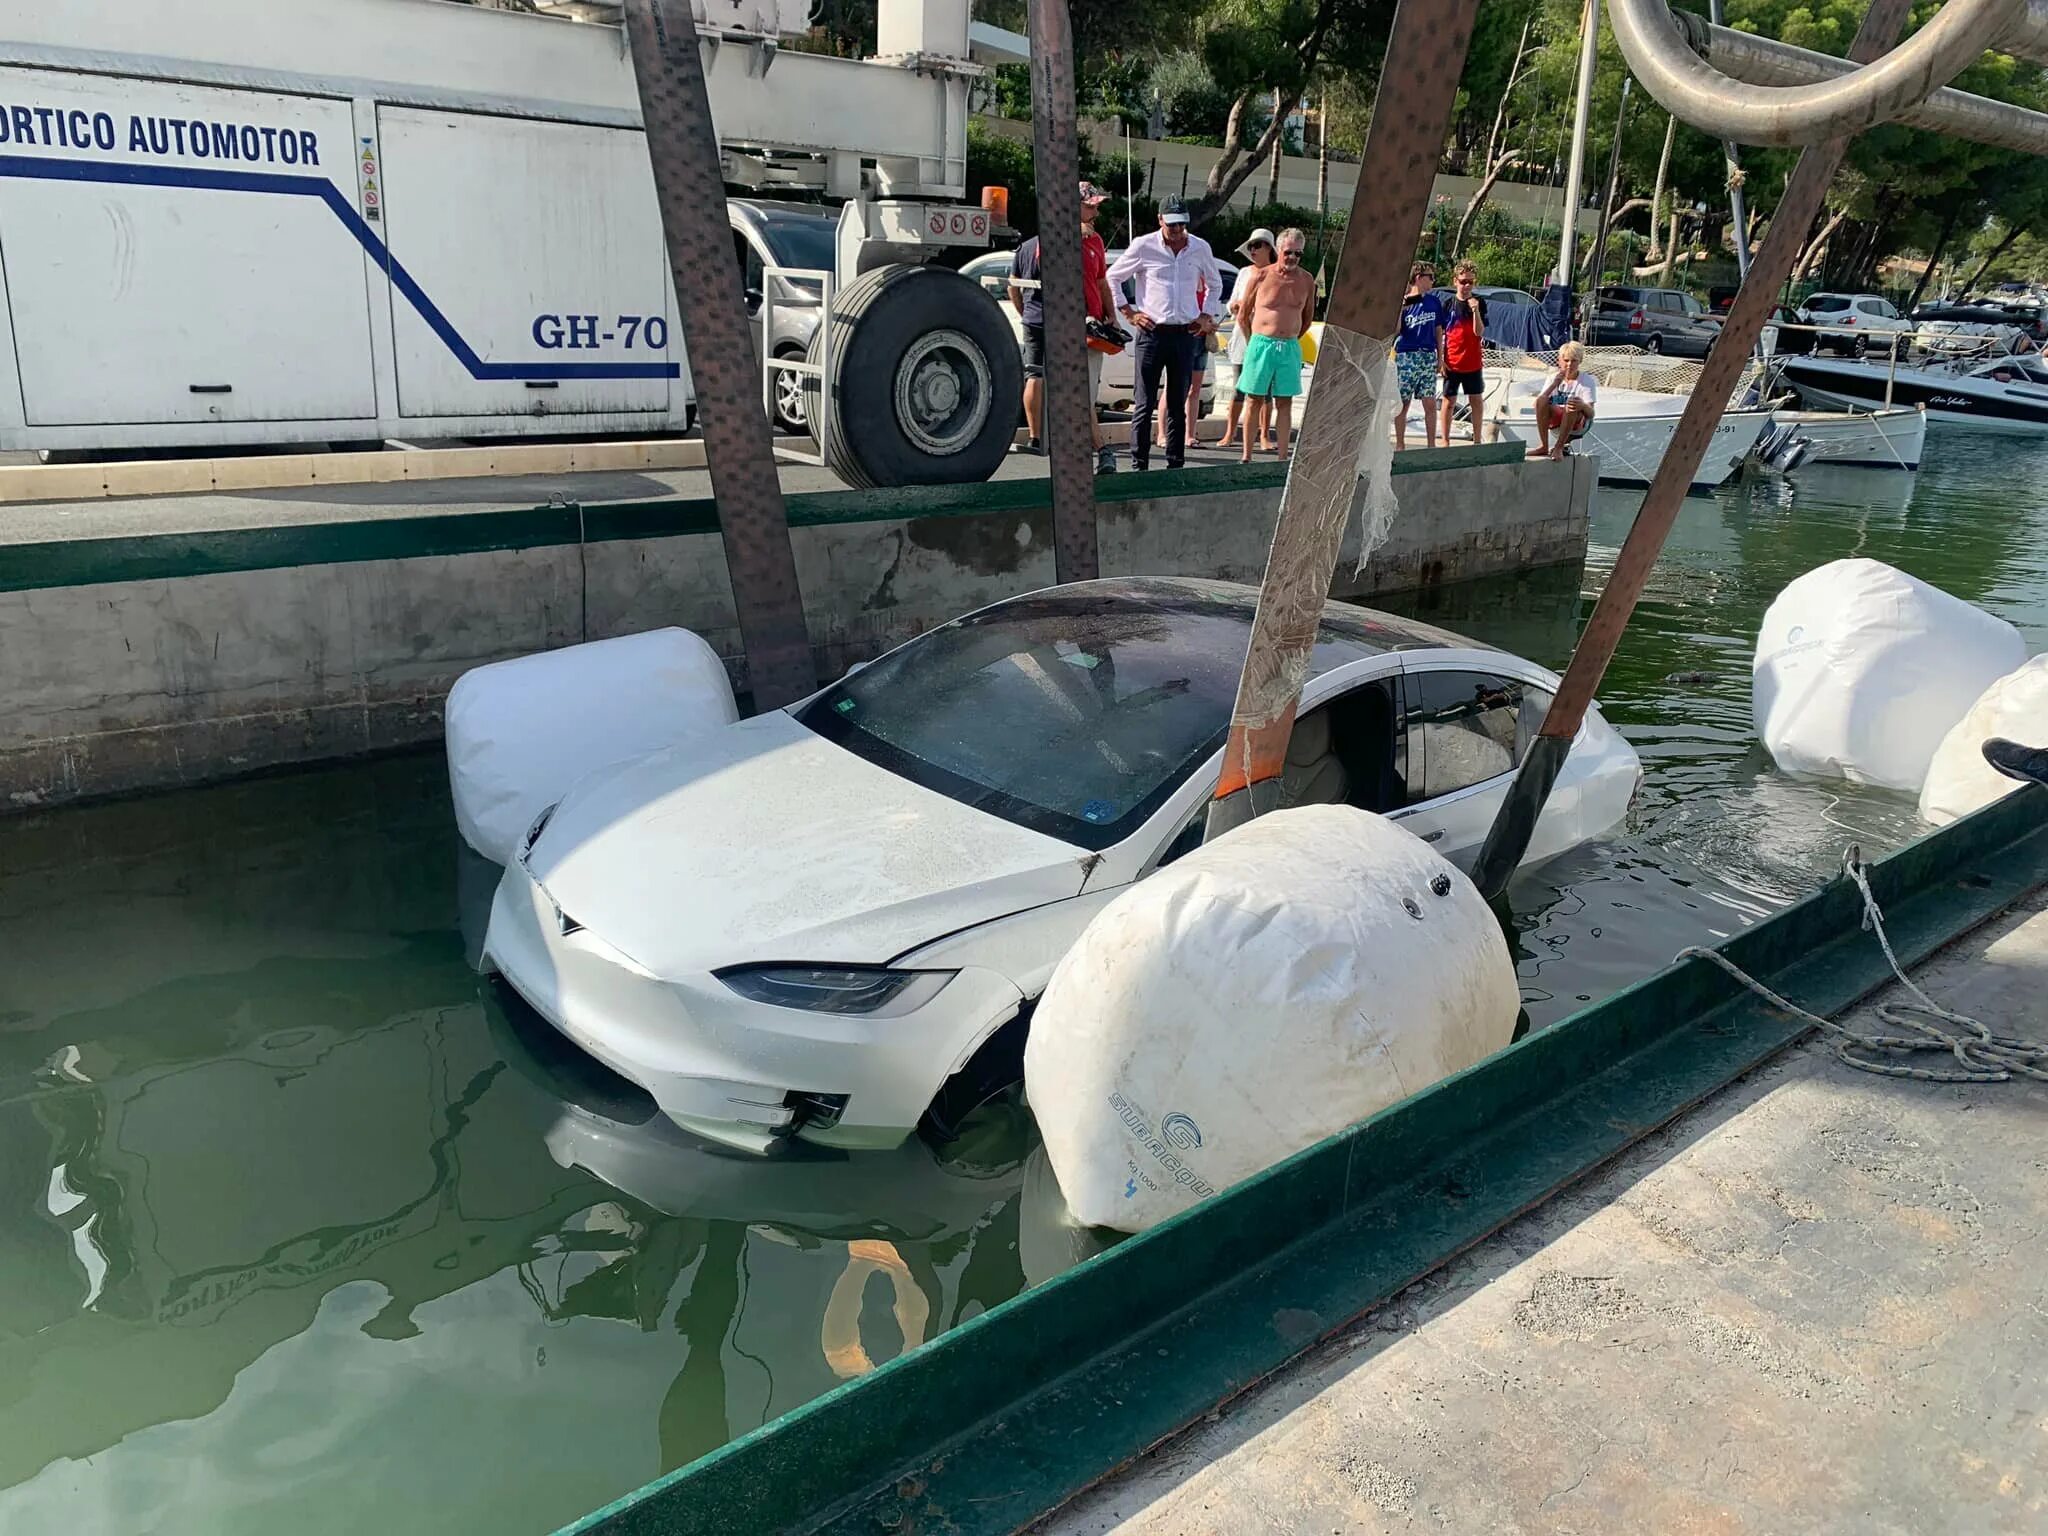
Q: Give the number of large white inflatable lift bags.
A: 4